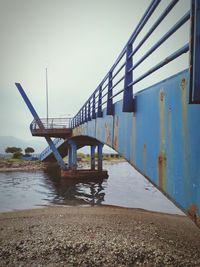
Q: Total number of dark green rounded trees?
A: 2